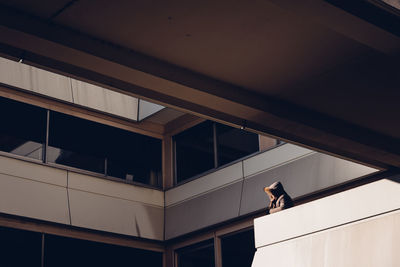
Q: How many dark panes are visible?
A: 8